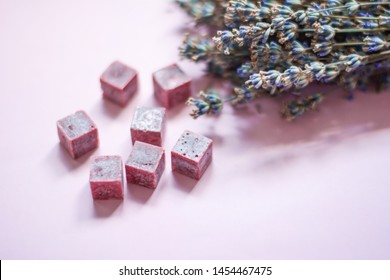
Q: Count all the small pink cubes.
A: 7